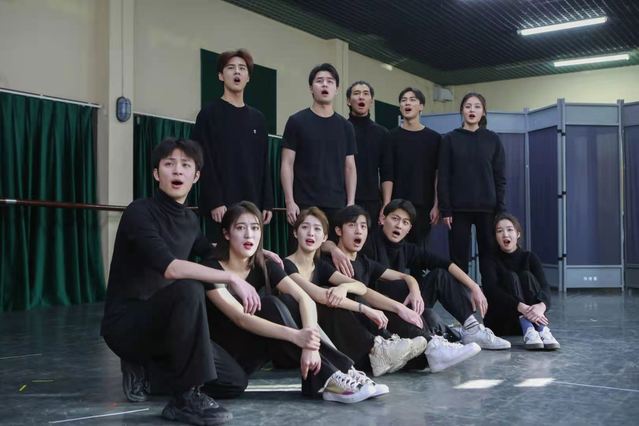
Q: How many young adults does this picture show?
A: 11